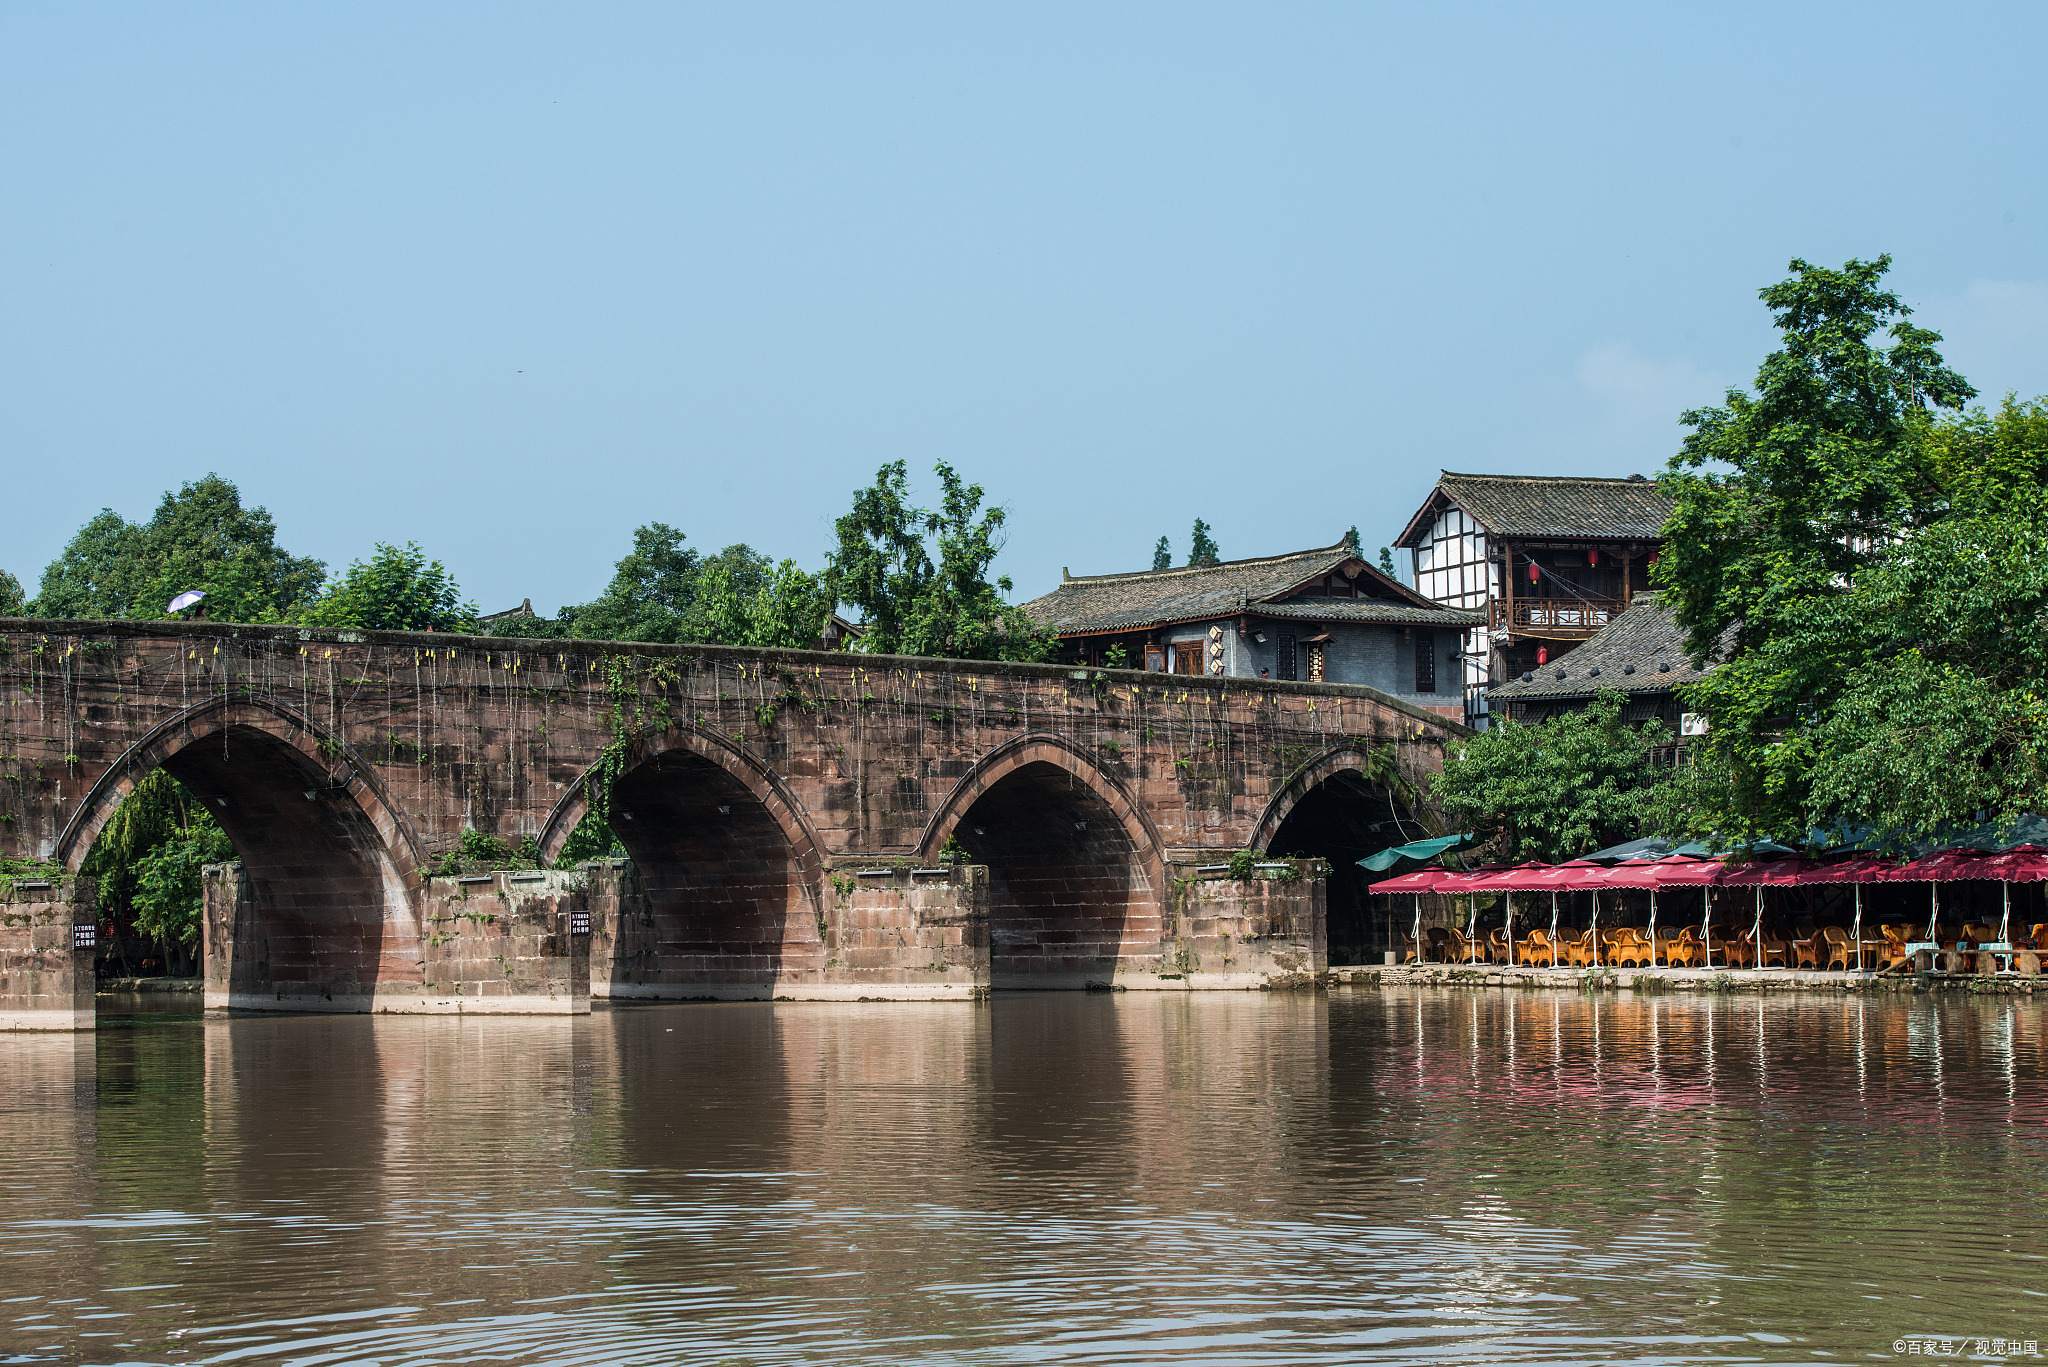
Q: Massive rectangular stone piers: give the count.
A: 4